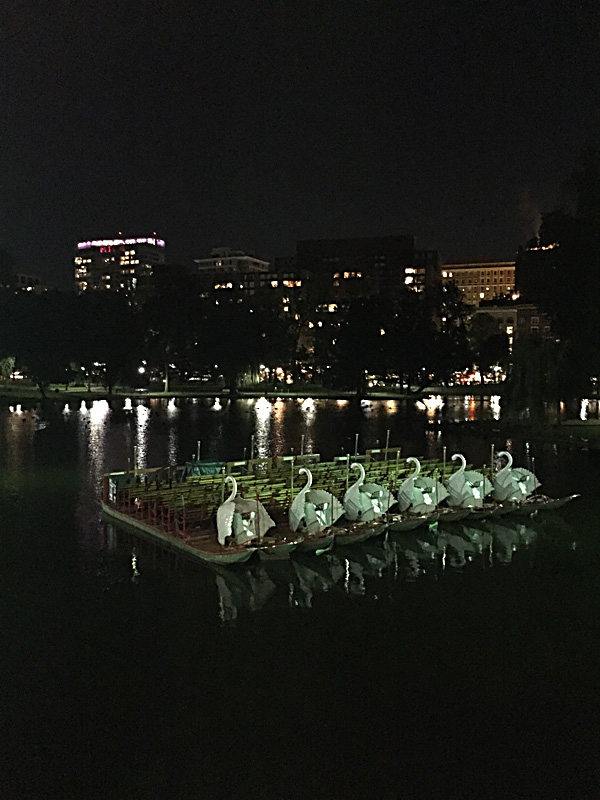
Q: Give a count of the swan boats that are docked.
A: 6